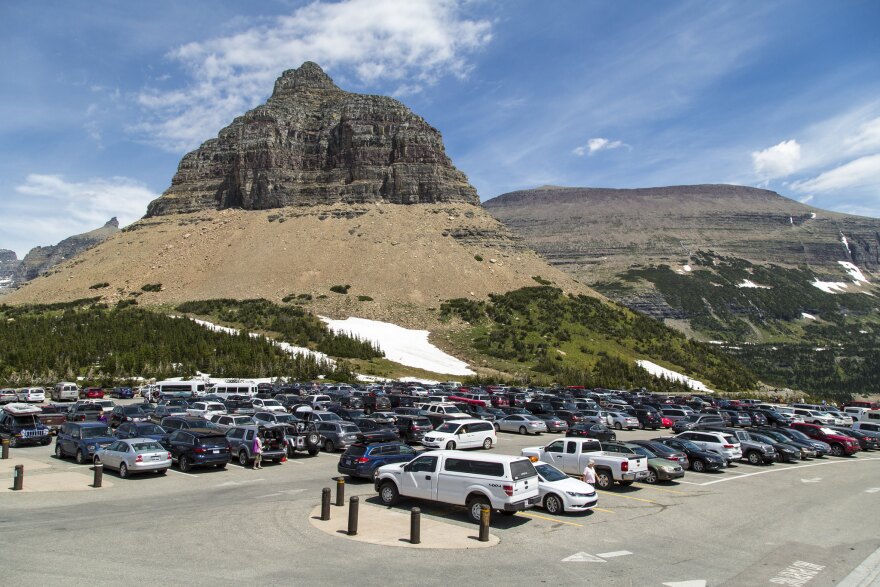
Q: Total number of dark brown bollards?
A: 8